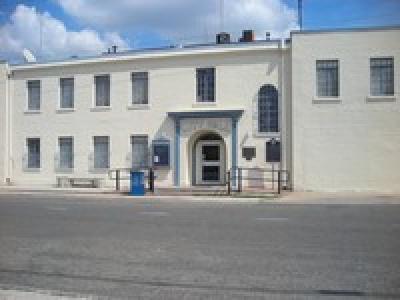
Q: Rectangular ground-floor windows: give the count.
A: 4